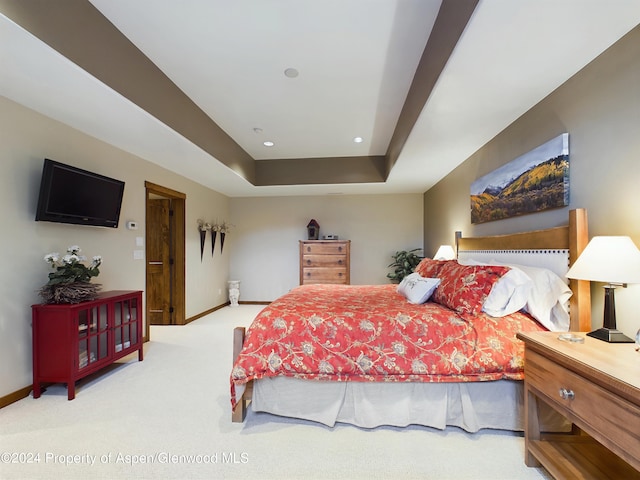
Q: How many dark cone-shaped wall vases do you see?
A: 3